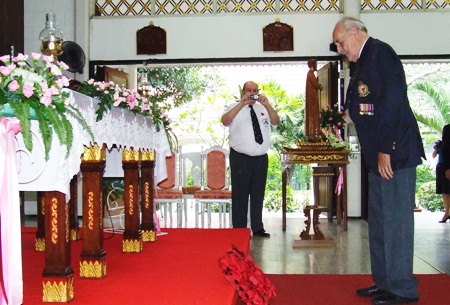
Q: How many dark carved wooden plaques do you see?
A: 2